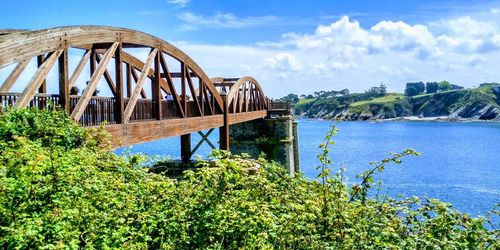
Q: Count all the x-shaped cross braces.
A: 1